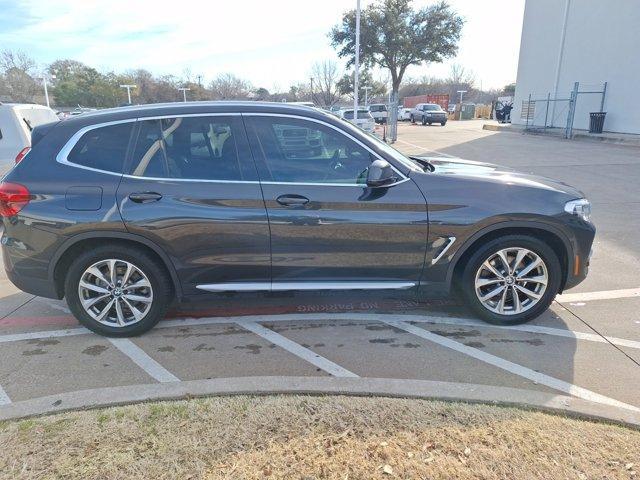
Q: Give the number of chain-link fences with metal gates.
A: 1